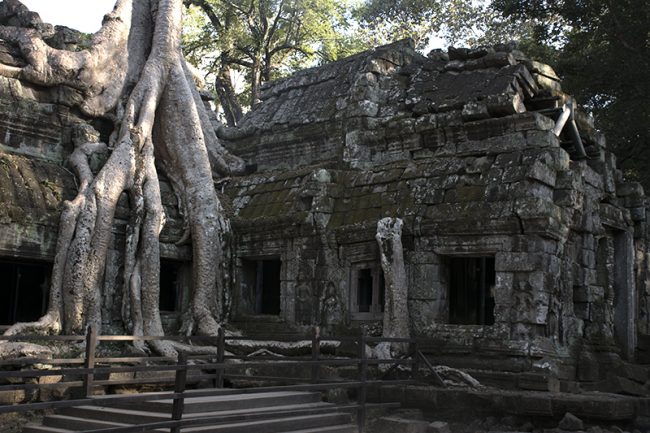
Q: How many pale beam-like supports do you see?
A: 2